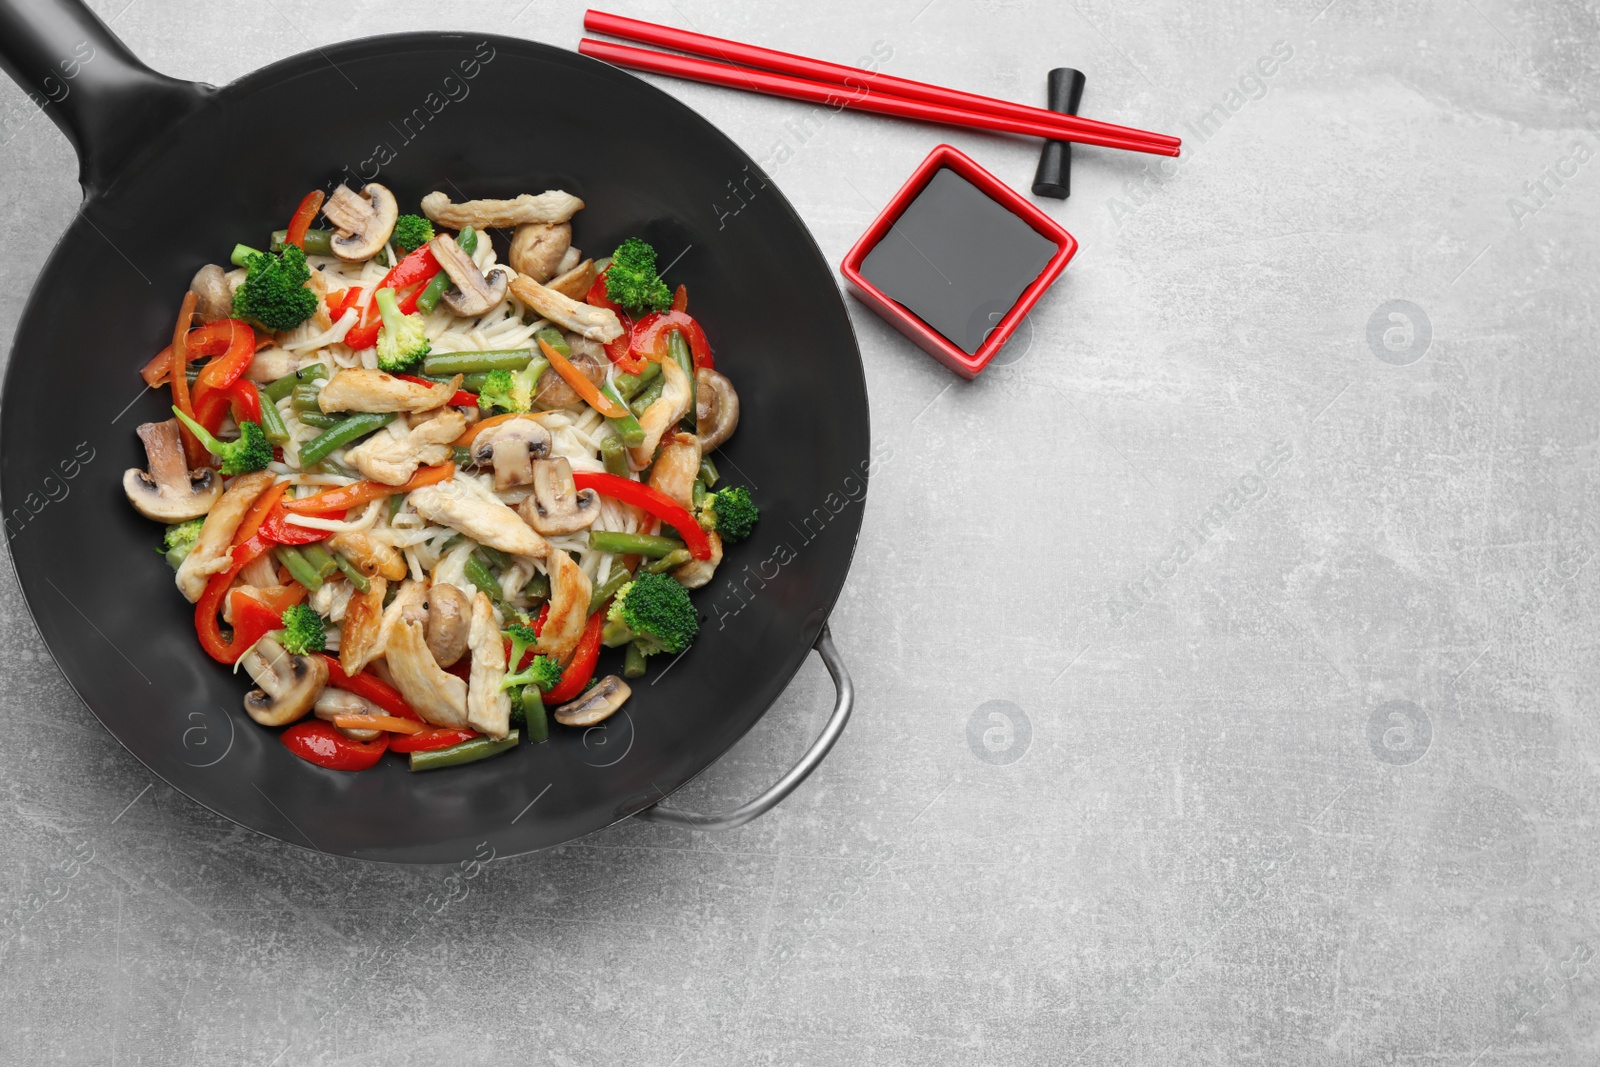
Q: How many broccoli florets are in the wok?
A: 11